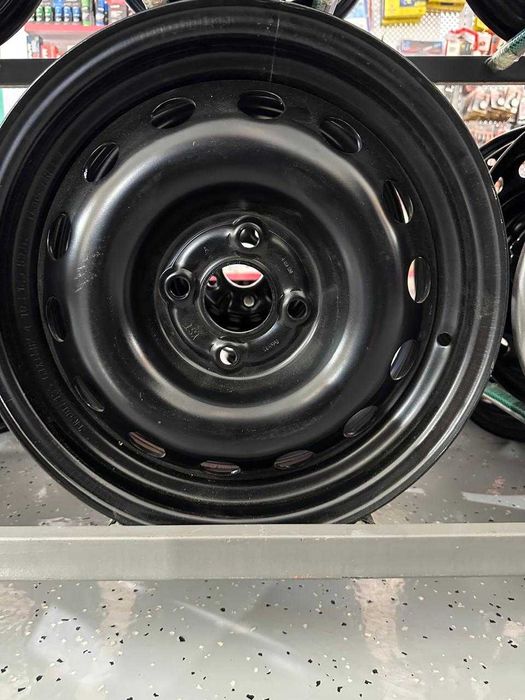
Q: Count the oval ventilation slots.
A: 14